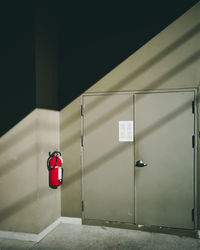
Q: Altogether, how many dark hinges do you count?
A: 6